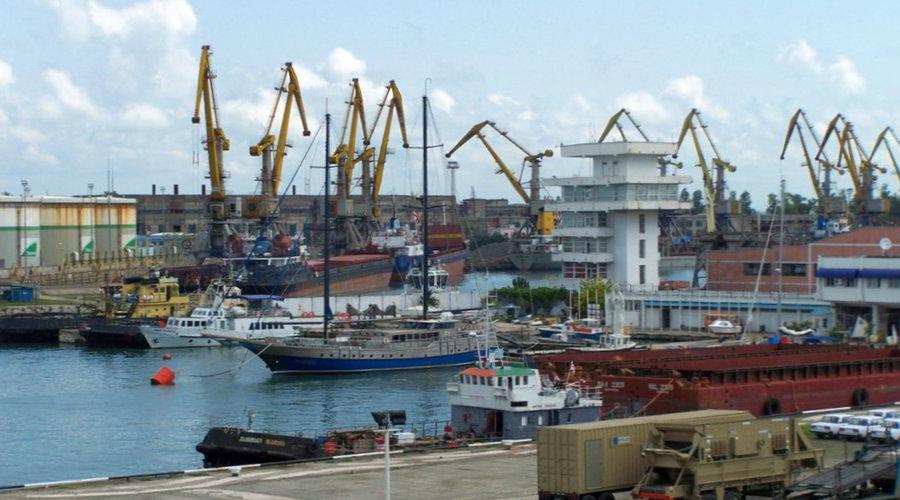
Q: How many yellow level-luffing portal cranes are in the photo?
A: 11